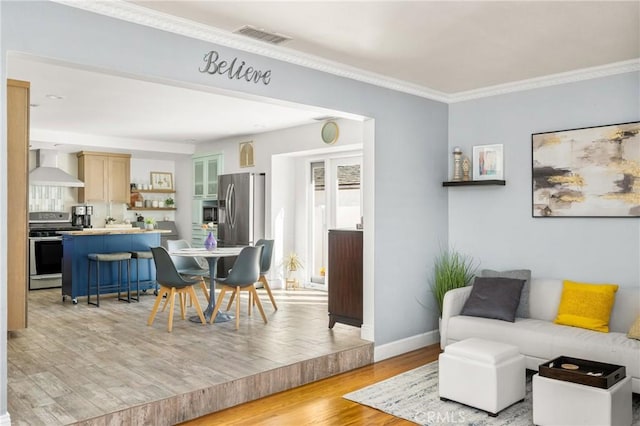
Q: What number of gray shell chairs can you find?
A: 4